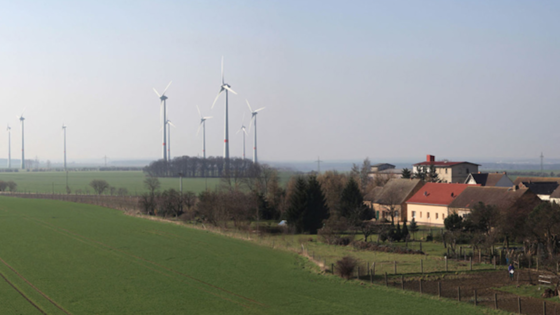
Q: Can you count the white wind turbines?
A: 9